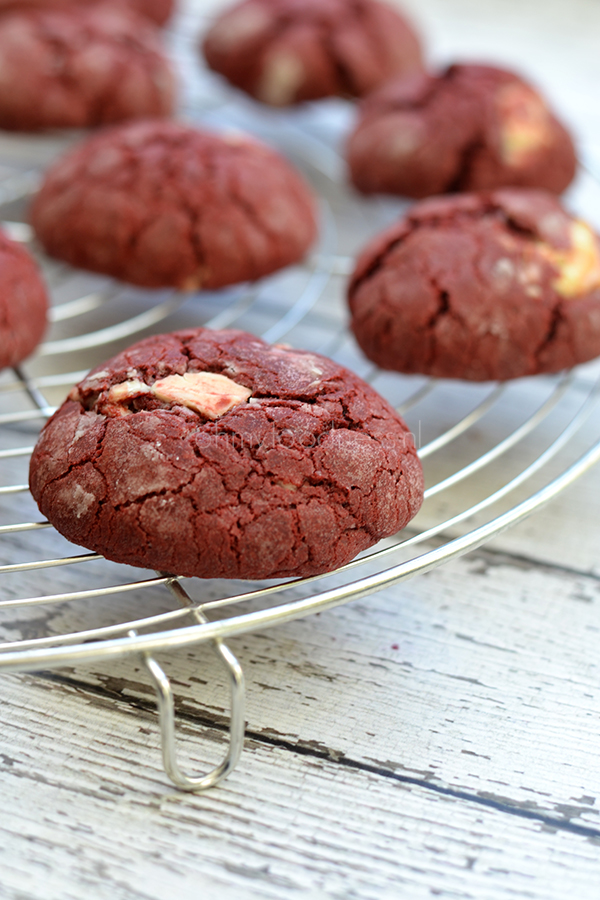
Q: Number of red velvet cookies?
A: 8